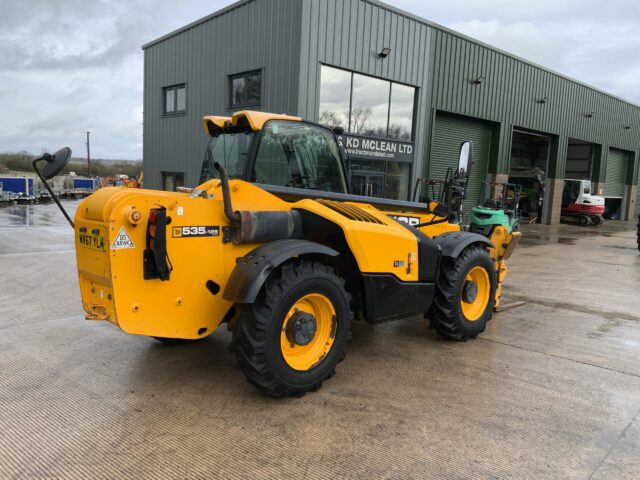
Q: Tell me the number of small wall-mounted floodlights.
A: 5